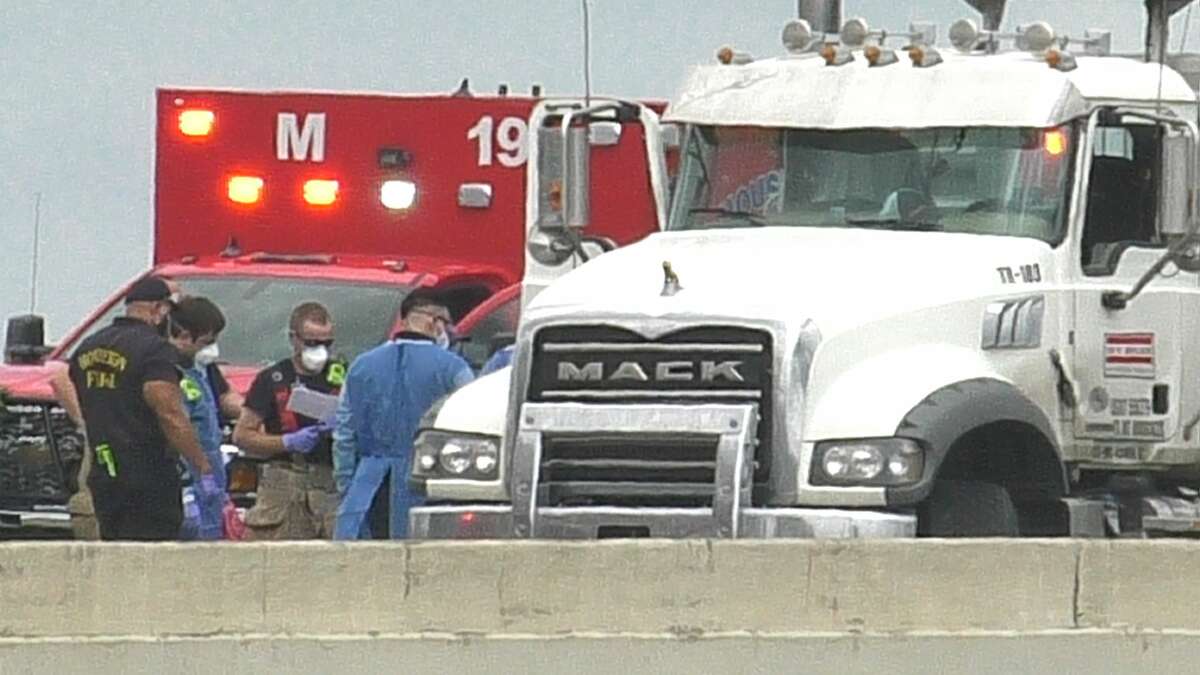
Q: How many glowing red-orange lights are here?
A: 4